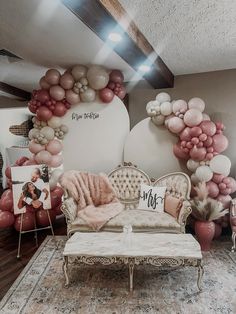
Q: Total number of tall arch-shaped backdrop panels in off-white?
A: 2